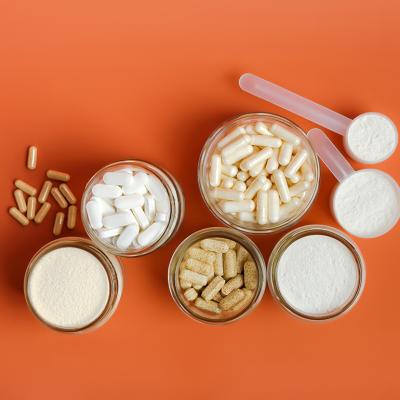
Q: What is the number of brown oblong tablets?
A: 12